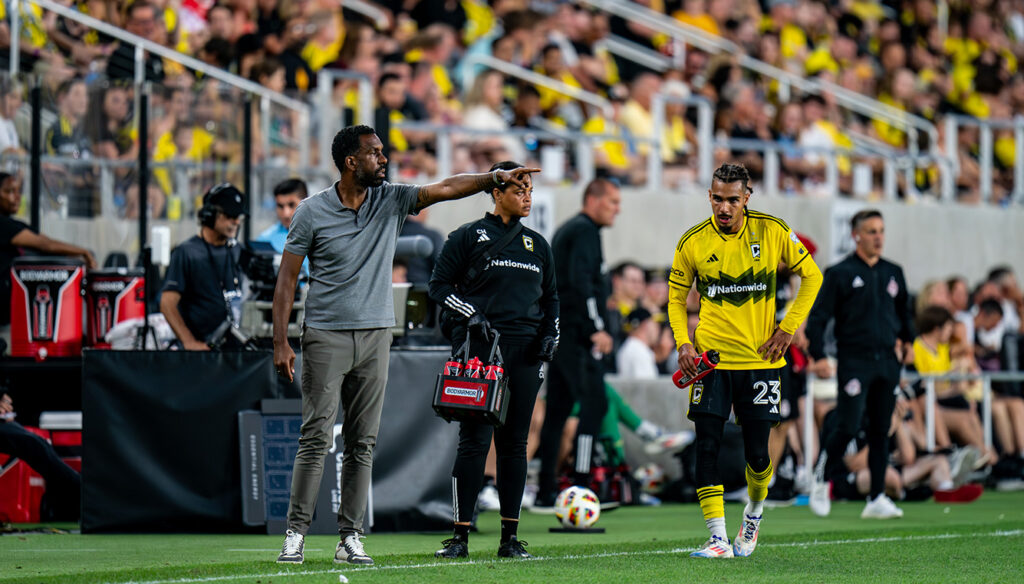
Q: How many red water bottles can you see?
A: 4